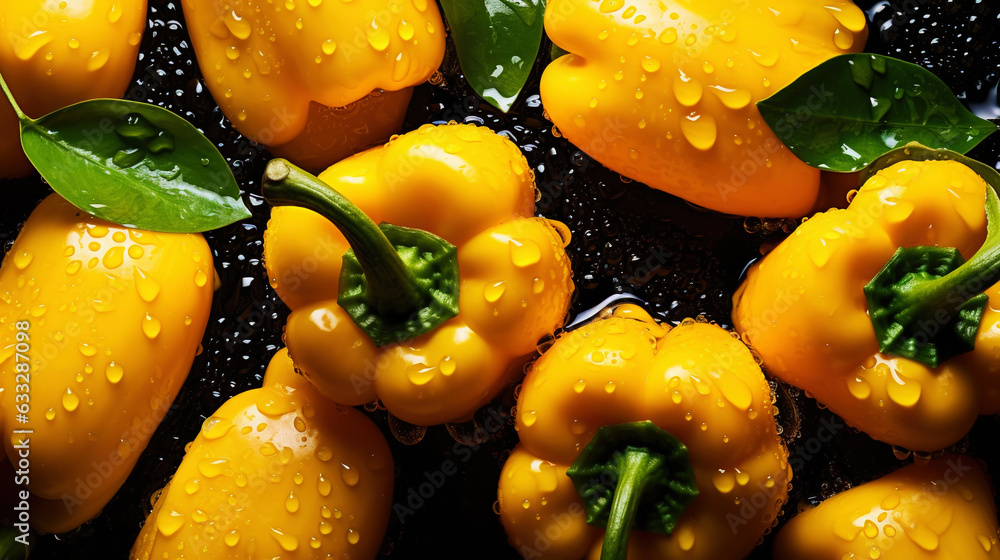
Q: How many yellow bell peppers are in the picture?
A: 9